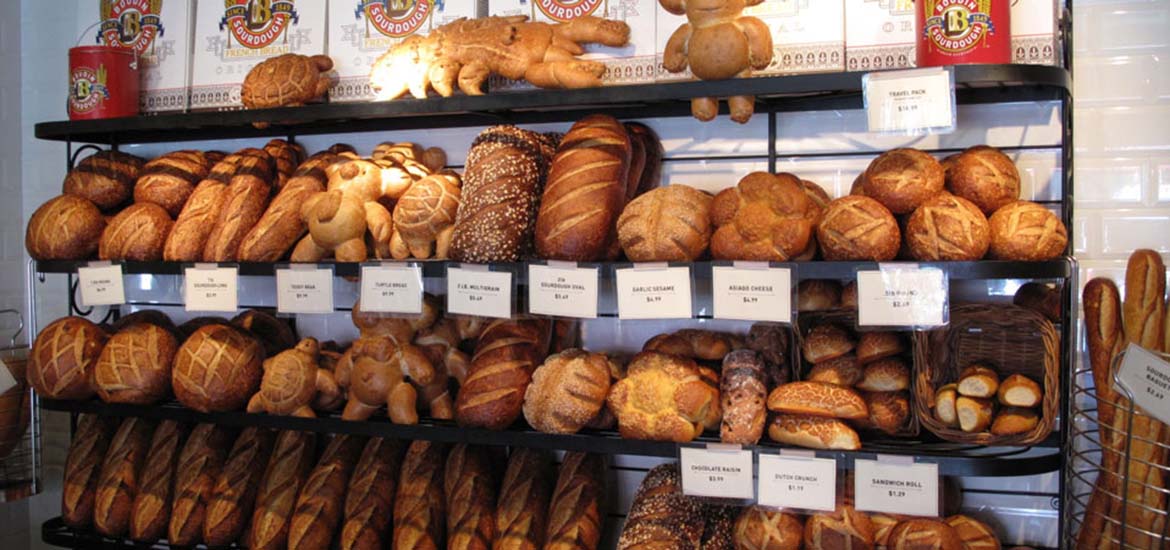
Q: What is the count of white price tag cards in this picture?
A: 14